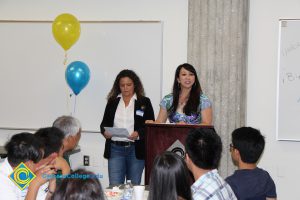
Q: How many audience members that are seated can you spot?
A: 7